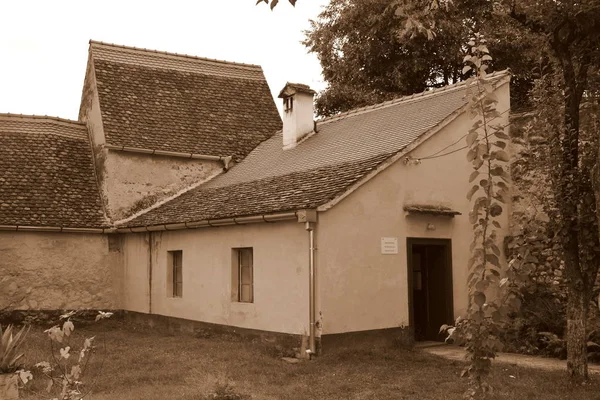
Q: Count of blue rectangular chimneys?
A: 0